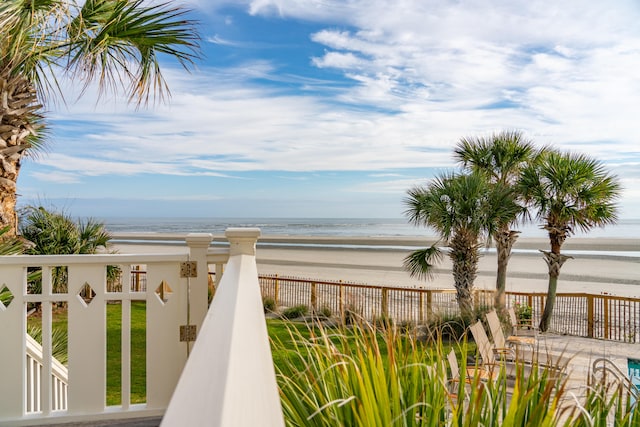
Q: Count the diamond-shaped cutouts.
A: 3